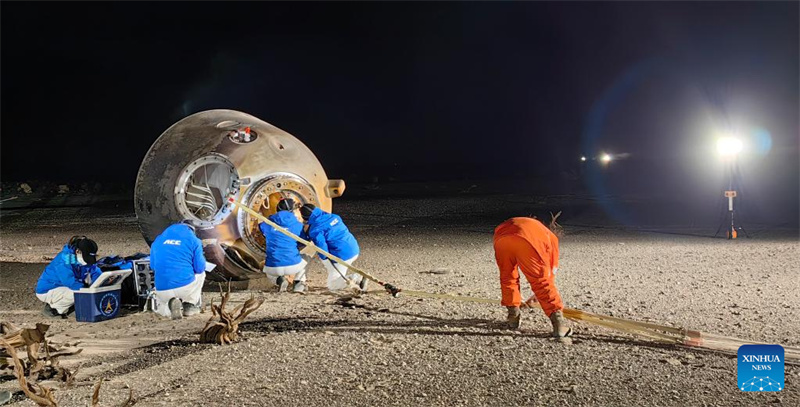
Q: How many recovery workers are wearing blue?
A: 4